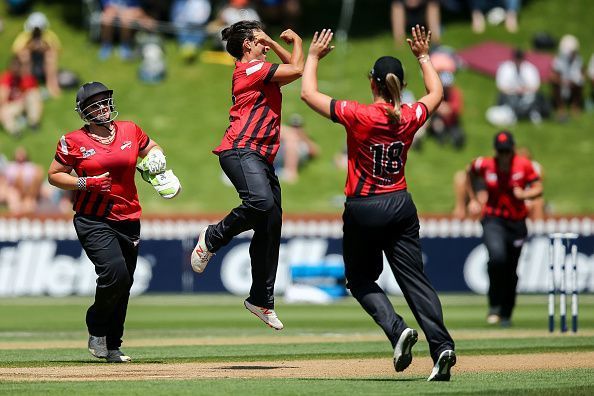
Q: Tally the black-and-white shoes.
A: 2